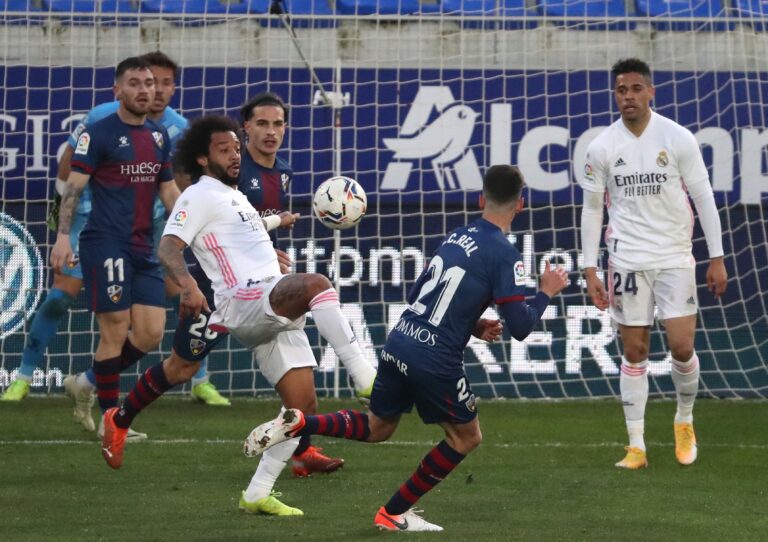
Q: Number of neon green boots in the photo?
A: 4